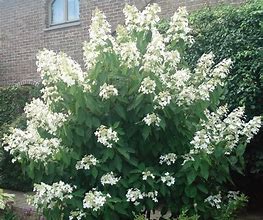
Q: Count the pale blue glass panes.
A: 2